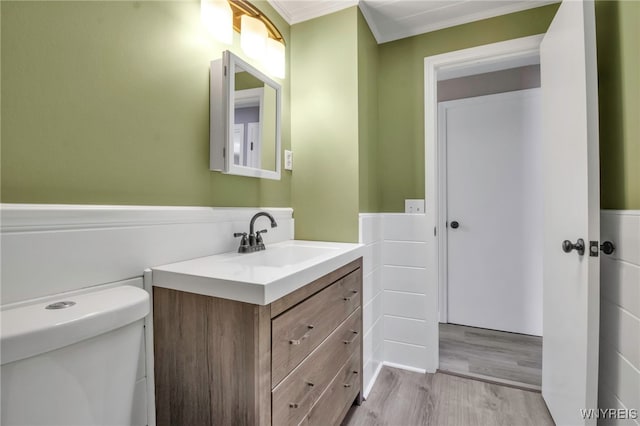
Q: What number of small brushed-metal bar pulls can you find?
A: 5